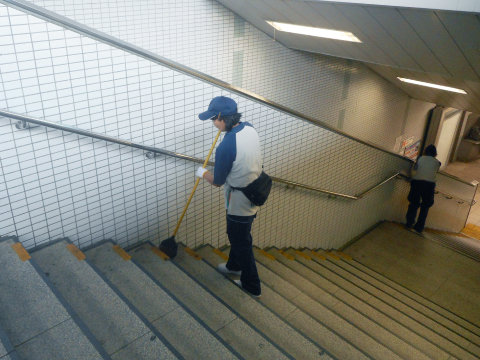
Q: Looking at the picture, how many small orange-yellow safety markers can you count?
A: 12